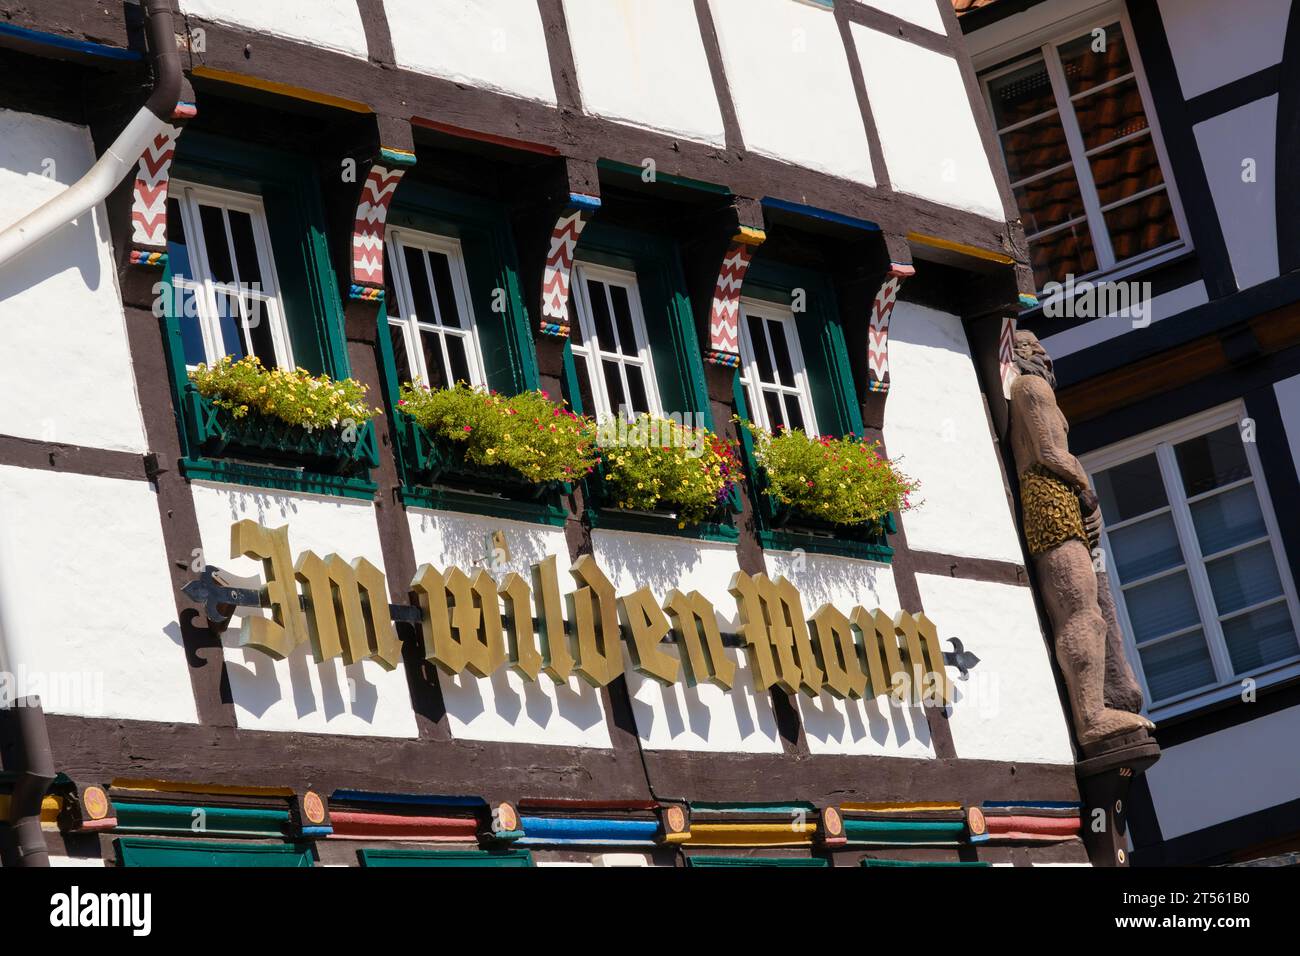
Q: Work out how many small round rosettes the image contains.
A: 6